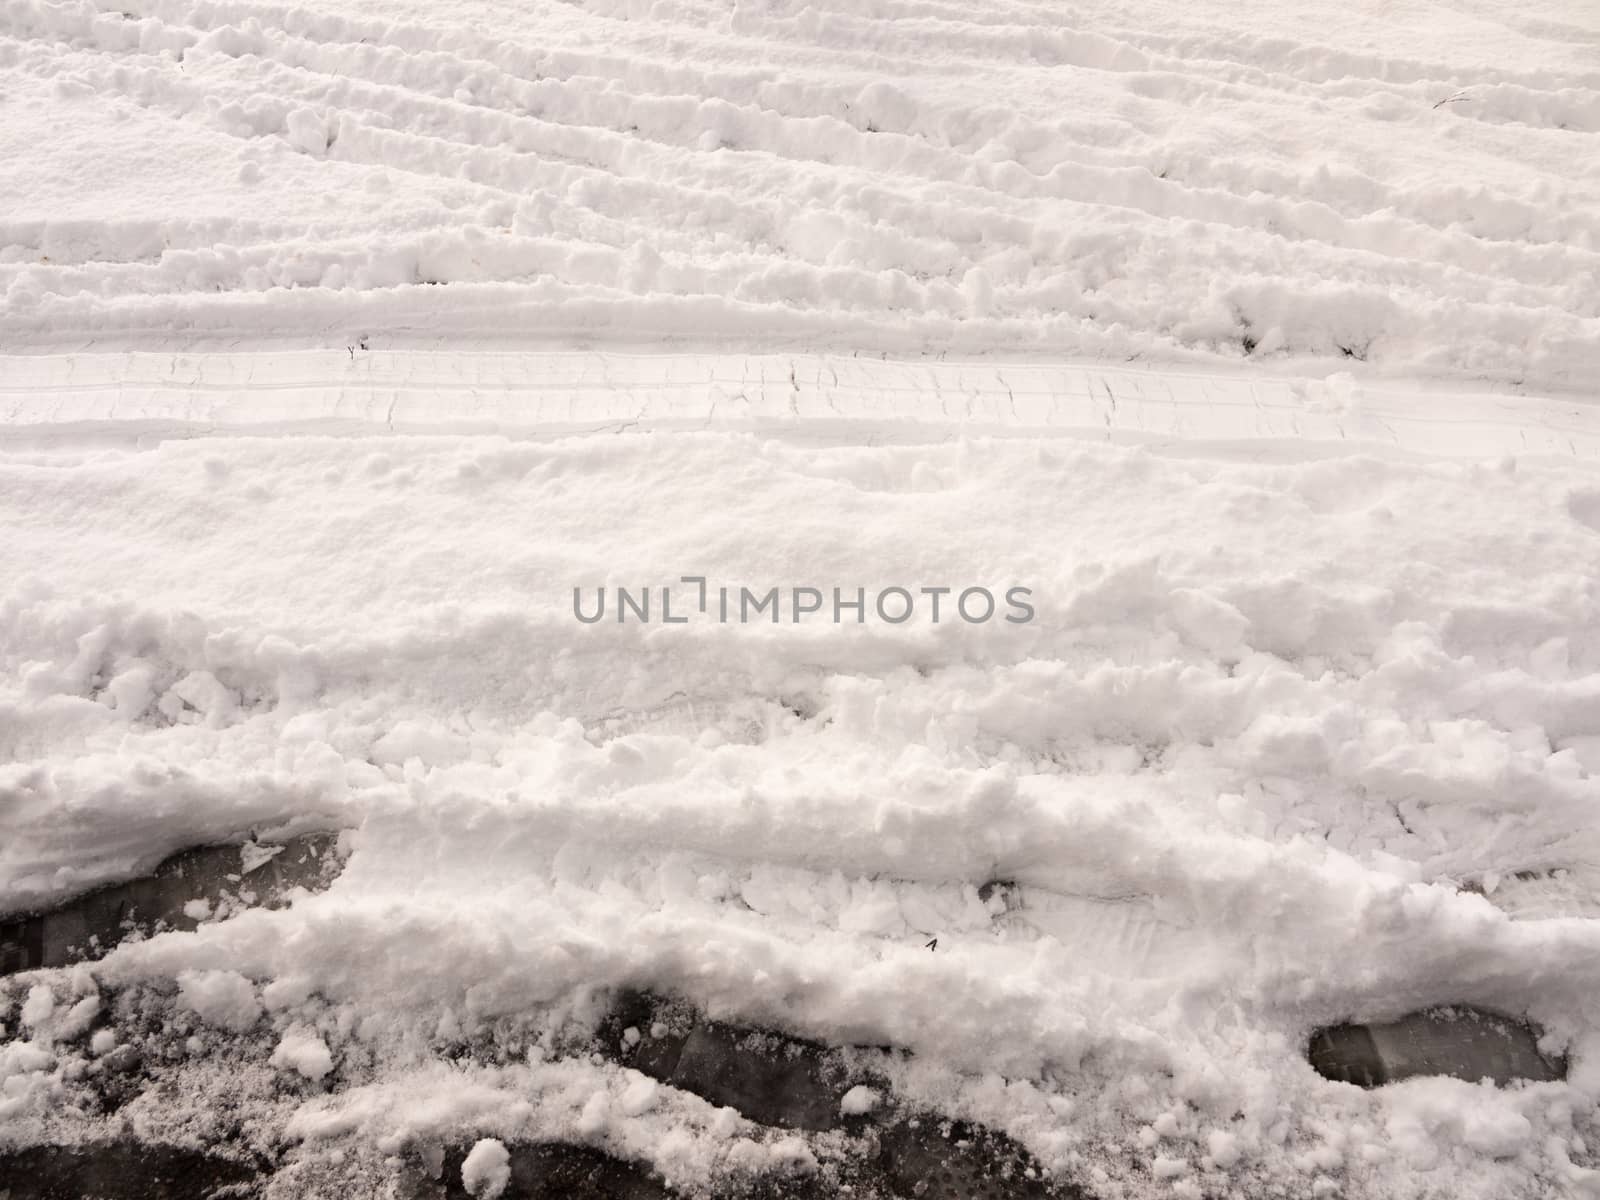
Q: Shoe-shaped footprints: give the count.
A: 1